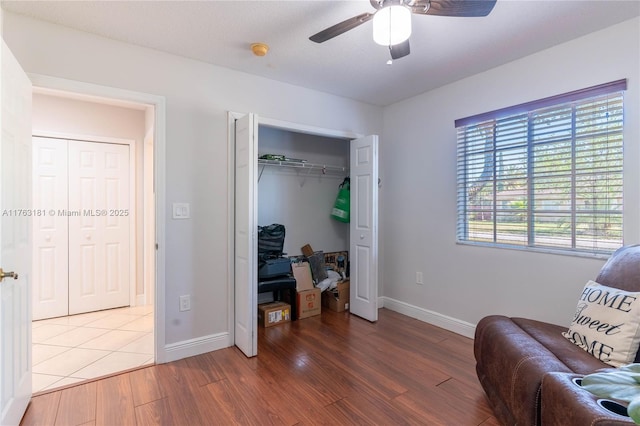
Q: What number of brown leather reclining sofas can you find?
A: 1